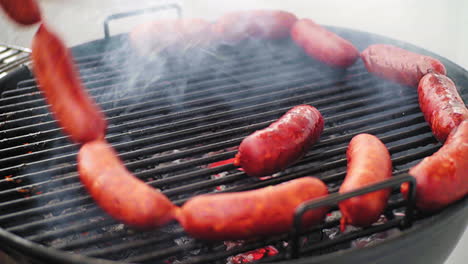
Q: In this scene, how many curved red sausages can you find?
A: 12